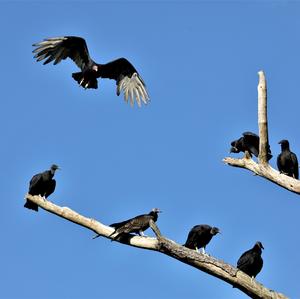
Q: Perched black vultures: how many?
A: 6